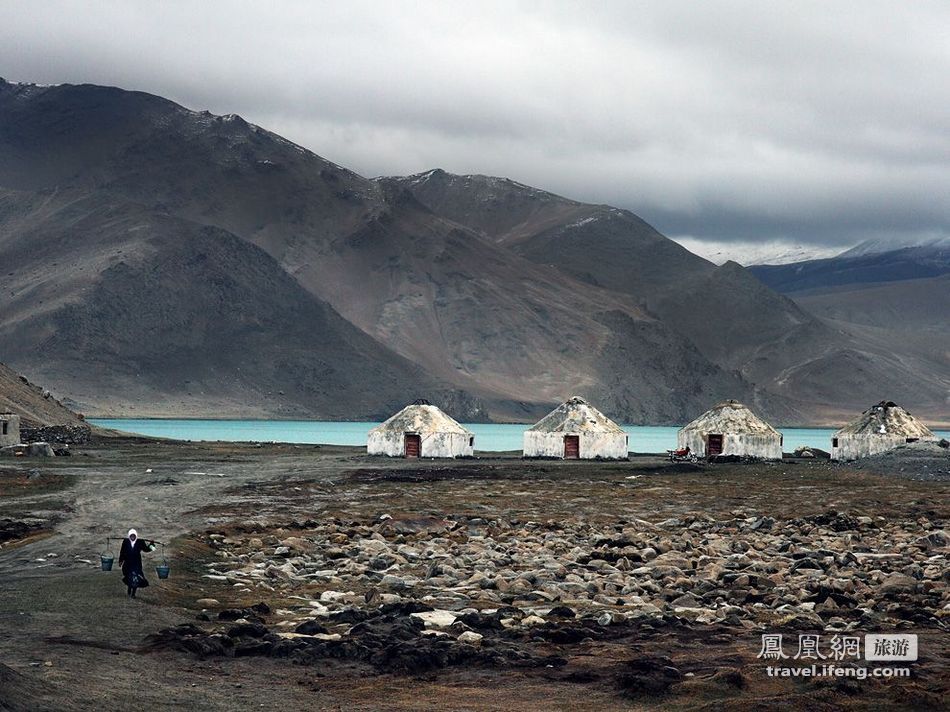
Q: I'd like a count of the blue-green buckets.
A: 2